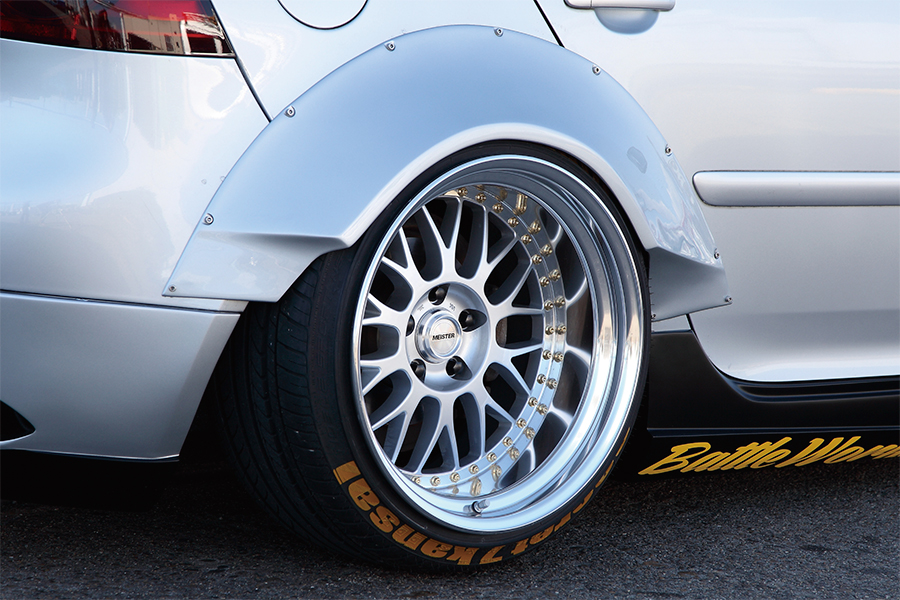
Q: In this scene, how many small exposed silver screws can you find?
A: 10